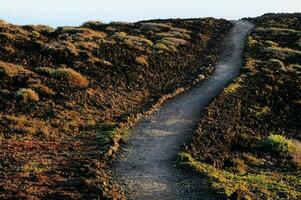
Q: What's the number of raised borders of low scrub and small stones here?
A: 2